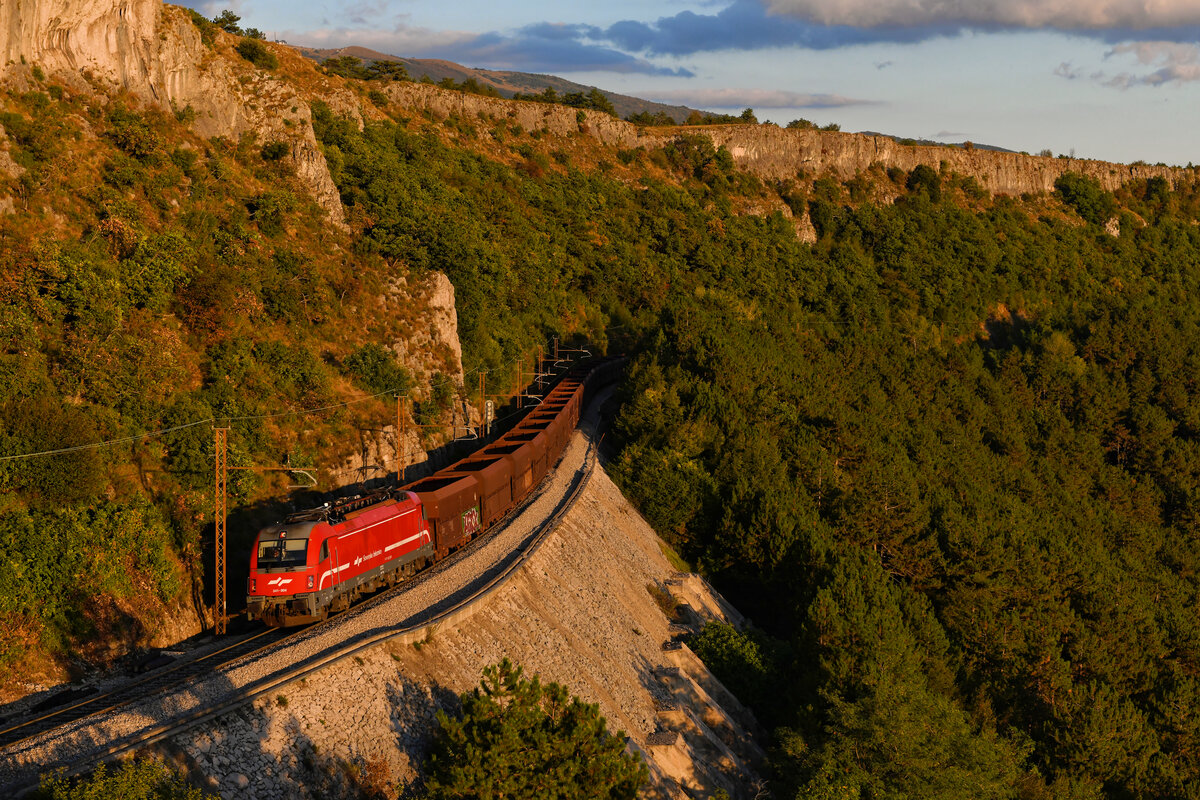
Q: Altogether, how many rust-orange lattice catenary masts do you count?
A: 6